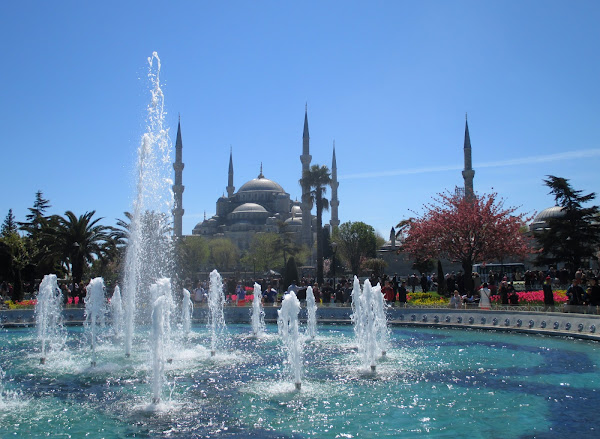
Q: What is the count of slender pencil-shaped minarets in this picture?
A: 5